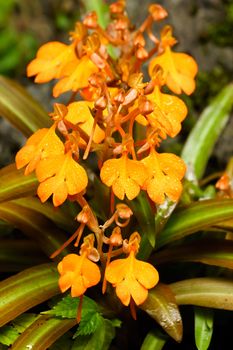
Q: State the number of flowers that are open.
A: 11